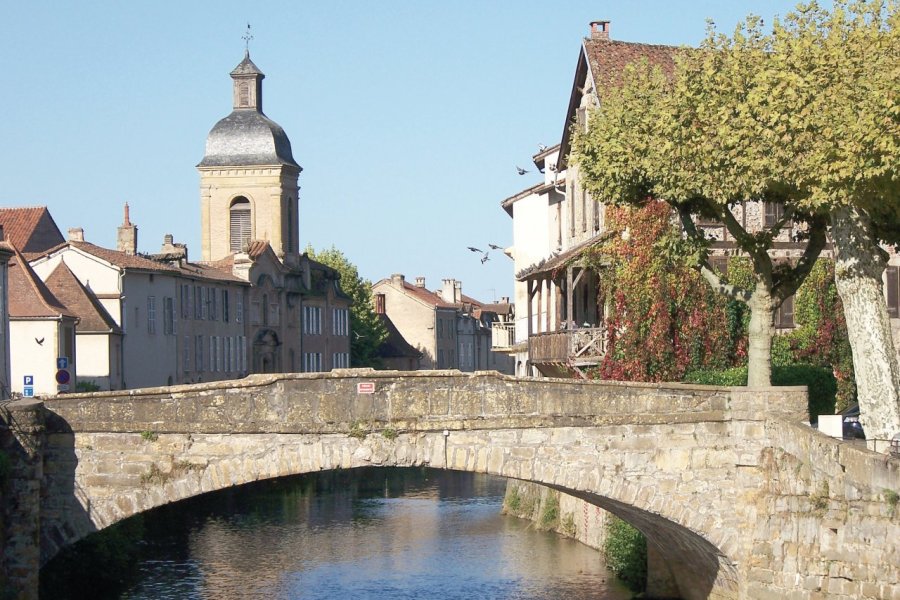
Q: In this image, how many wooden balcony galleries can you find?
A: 1